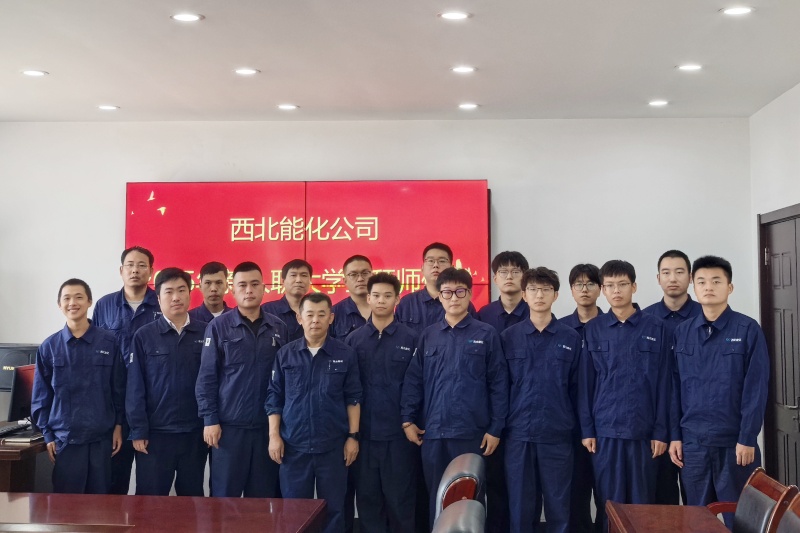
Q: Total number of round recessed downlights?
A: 11